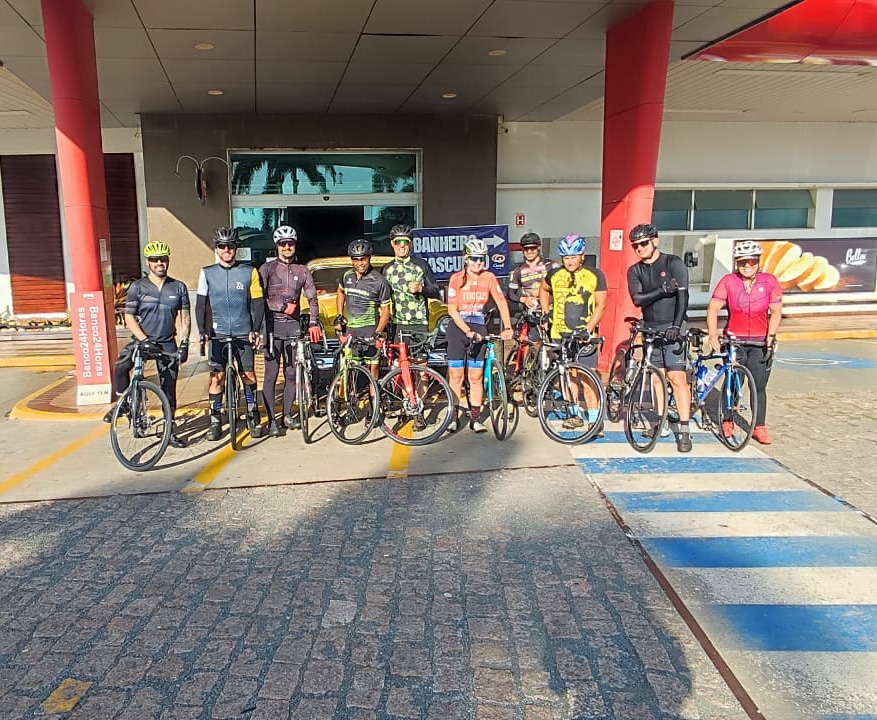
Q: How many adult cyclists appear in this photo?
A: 10